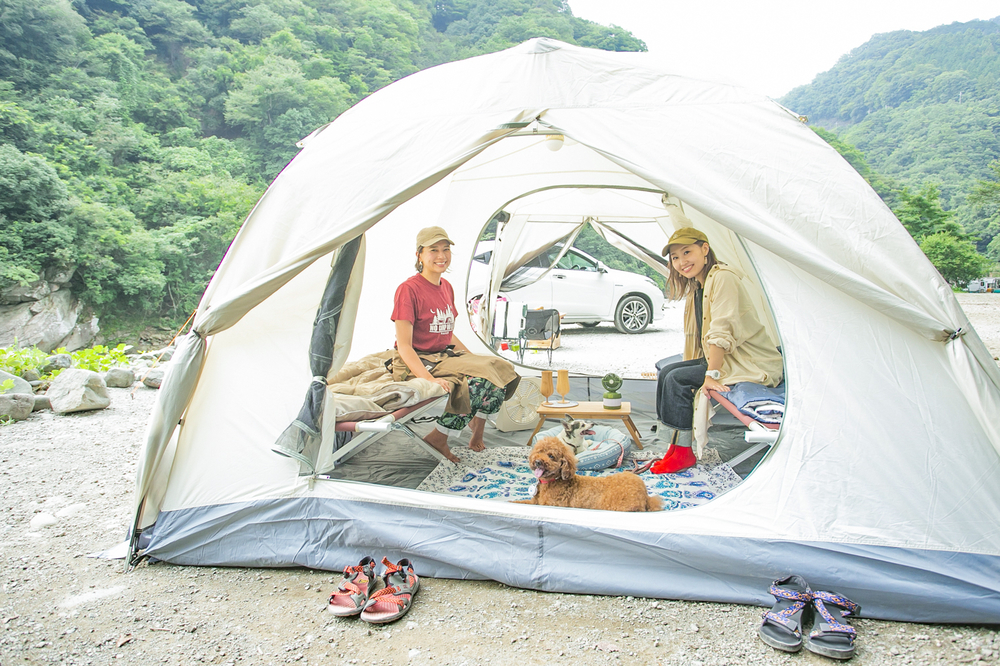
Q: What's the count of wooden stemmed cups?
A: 2